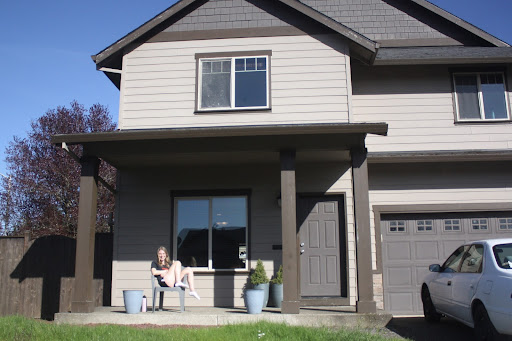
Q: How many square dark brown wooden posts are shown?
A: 3